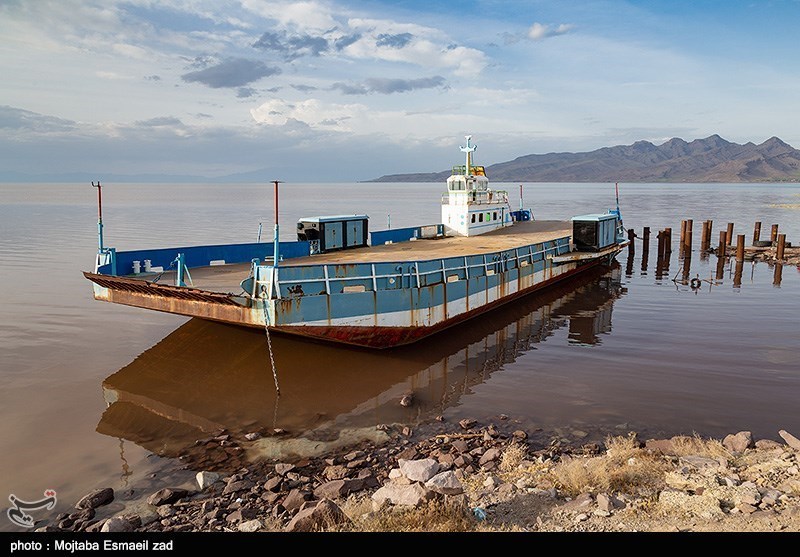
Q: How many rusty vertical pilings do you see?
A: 14